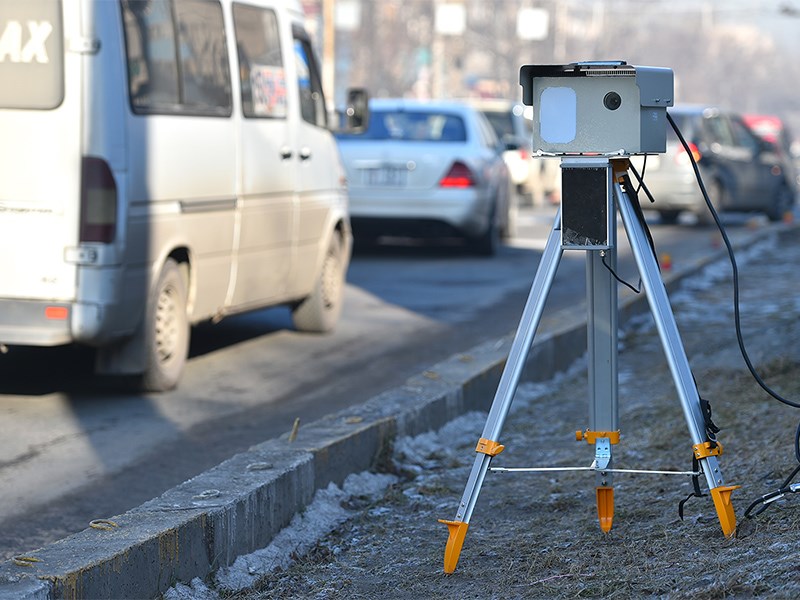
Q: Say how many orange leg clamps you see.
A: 3